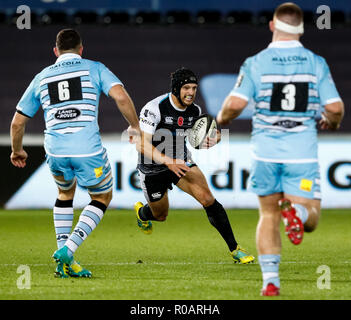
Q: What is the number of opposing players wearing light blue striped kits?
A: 2